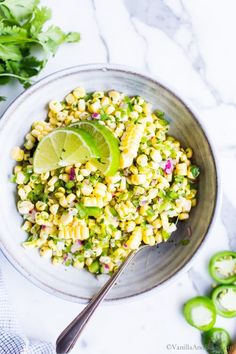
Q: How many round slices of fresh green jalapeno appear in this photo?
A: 4